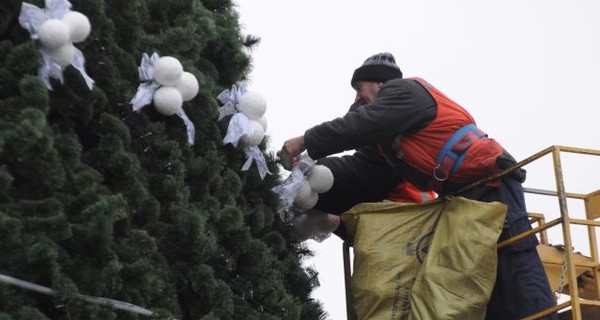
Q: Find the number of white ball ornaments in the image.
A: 12